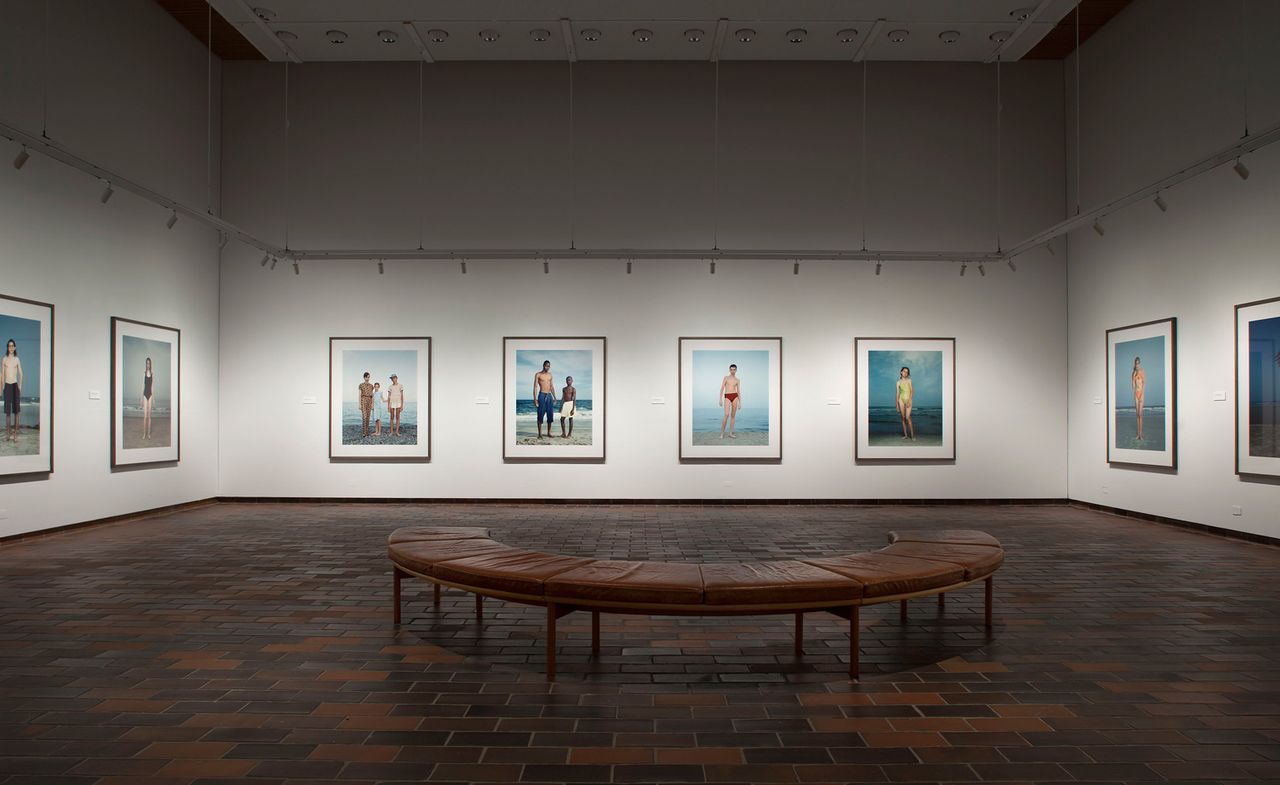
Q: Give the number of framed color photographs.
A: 8